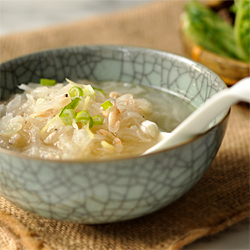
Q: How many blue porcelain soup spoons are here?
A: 0